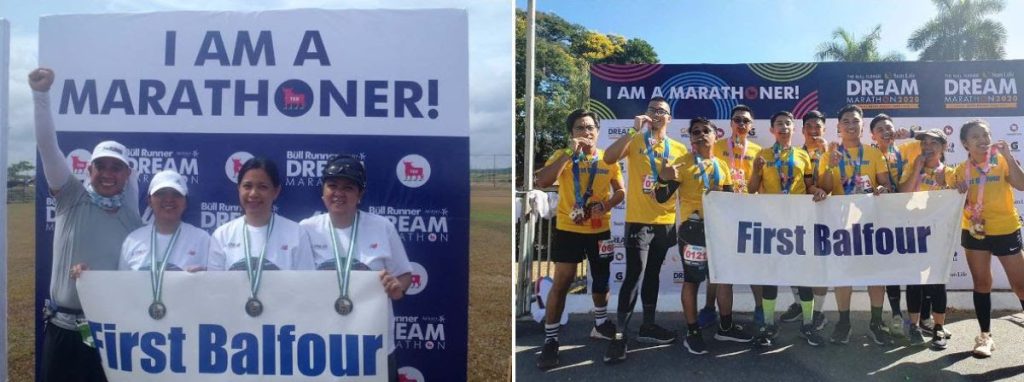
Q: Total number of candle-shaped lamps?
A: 0